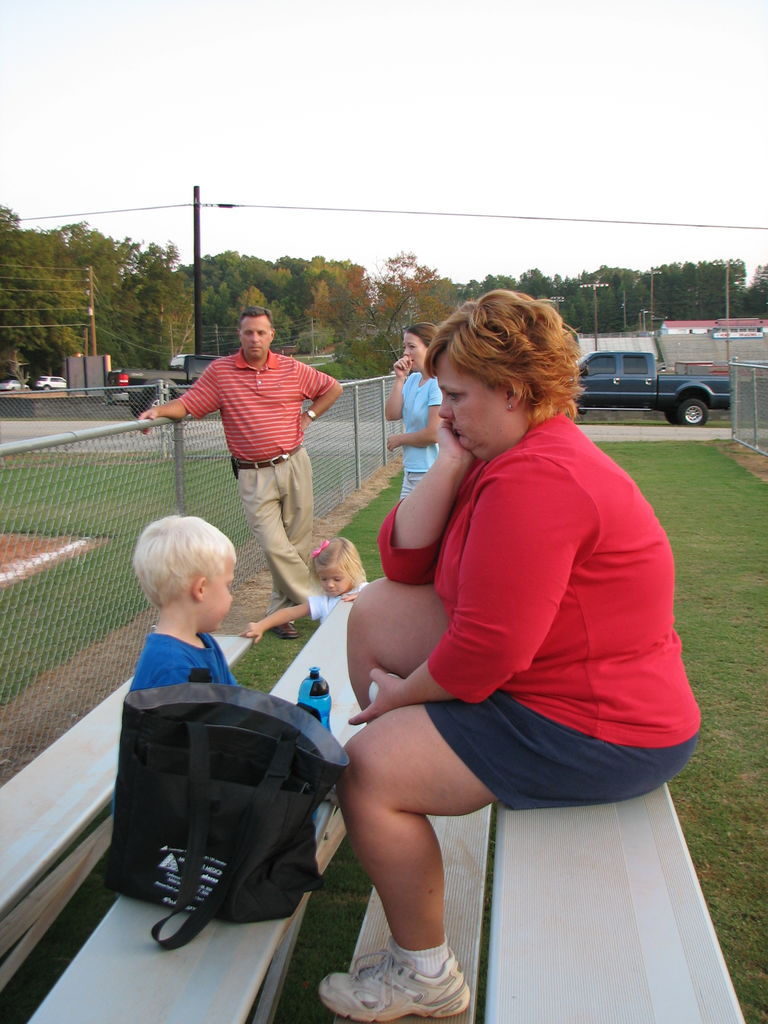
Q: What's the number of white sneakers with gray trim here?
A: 1